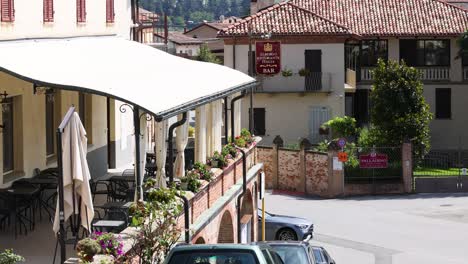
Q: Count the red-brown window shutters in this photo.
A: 4